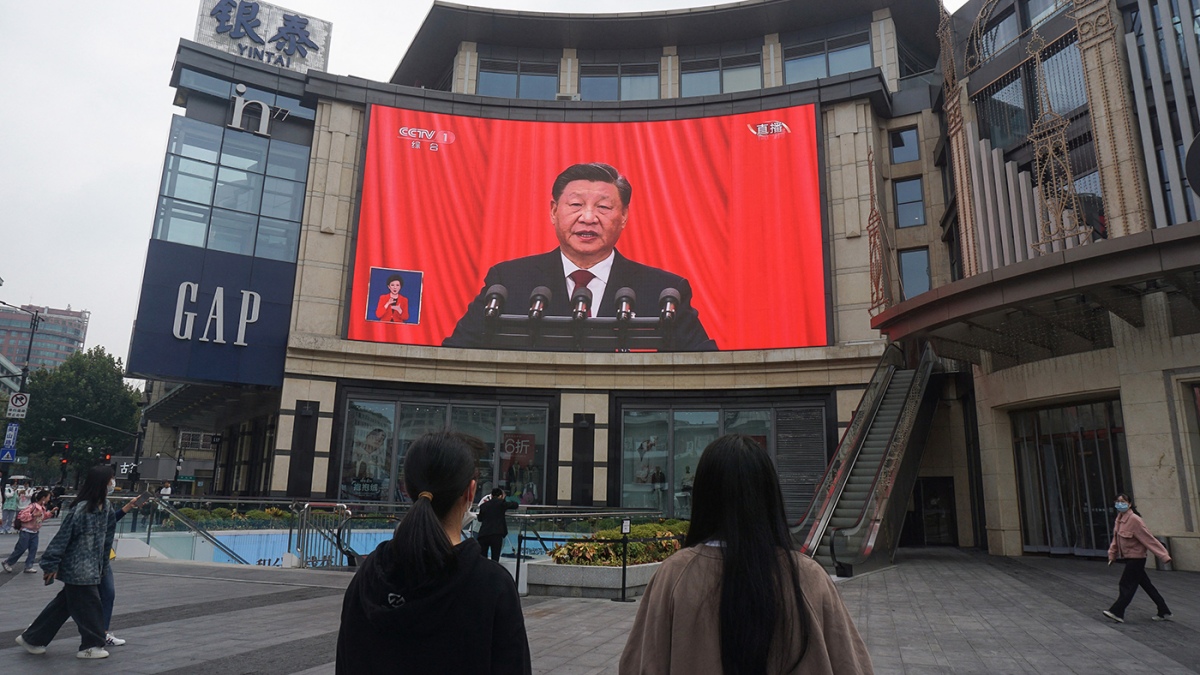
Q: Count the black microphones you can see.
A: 5